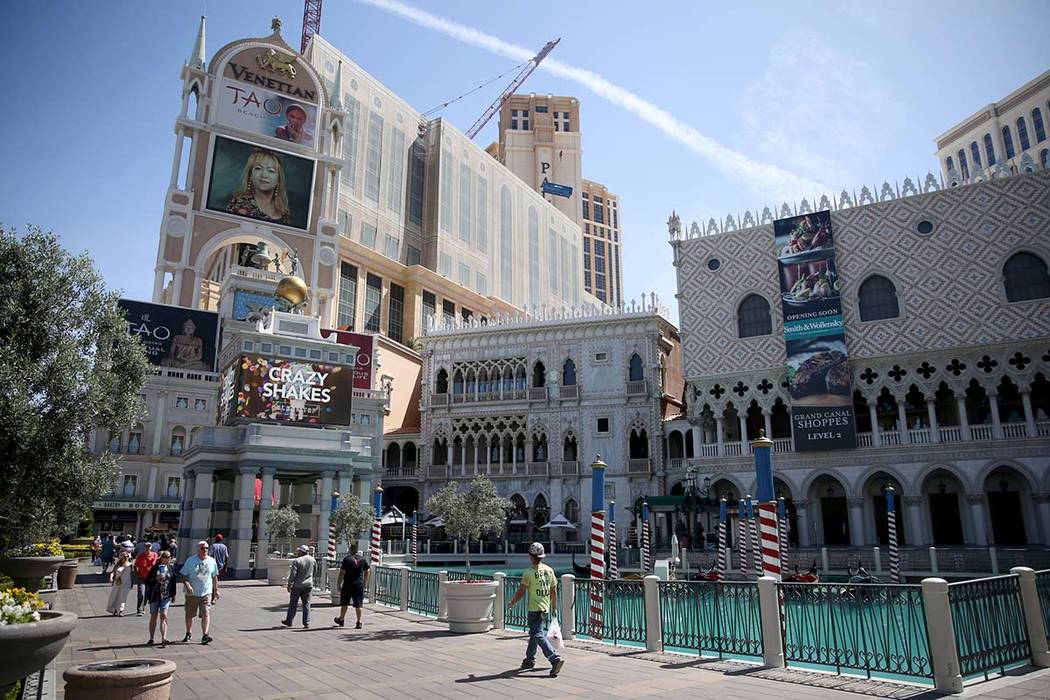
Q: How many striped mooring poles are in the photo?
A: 12